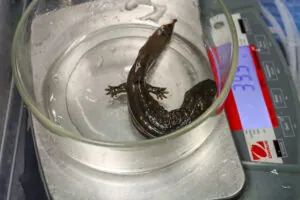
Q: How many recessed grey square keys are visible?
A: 4